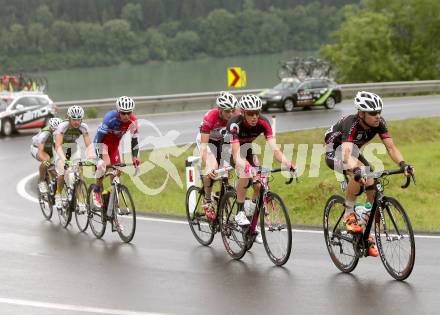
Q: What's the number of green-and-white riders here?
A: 2